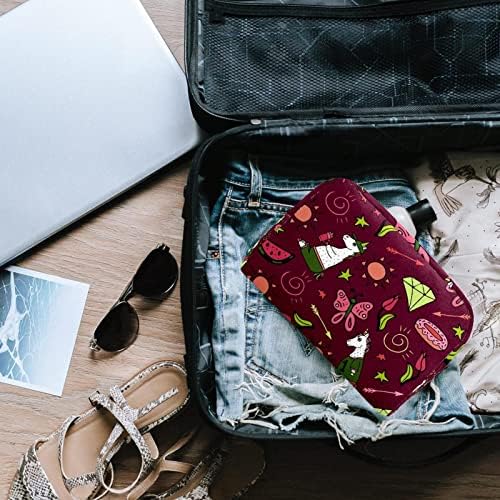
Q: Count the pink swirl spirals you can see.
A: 3